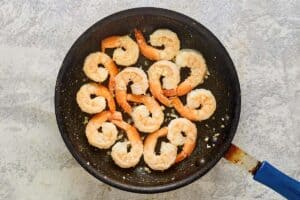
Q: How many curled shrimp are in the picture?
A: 13